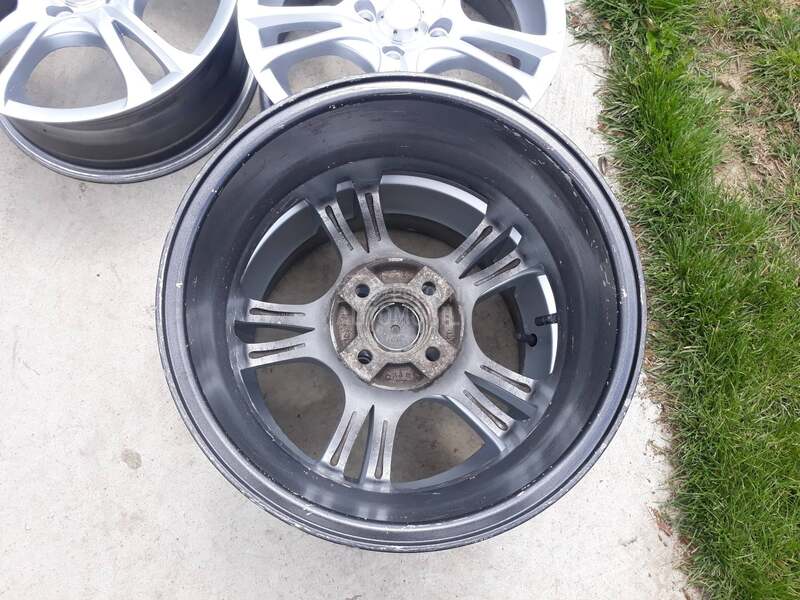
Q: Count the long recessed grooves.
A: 10